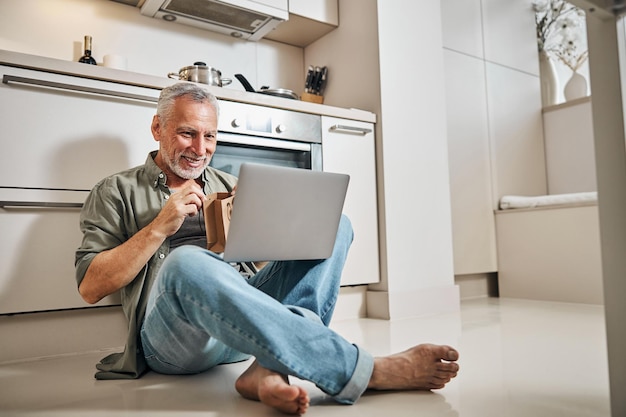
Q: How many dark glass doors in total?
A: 1